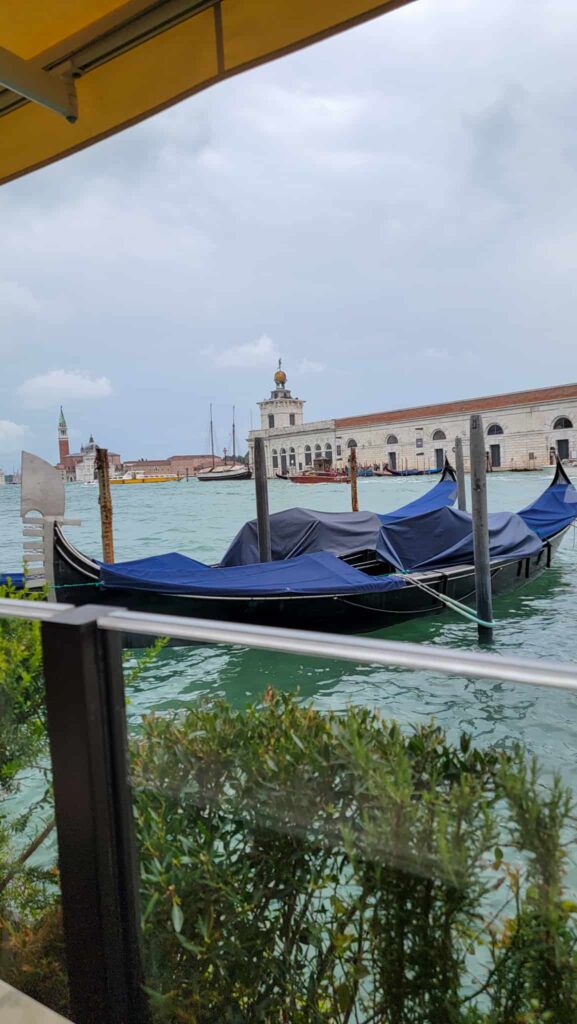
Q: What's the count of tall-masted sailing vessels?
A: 1